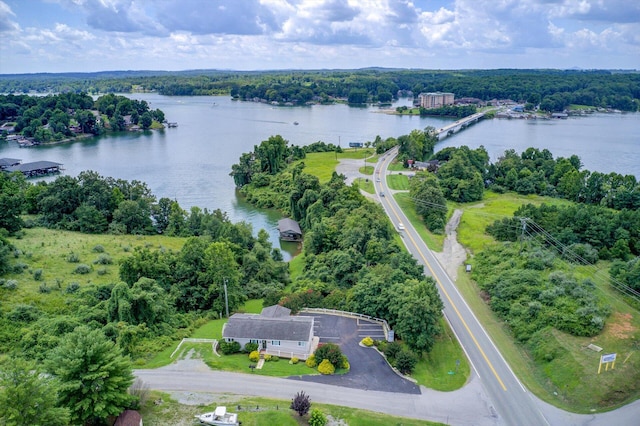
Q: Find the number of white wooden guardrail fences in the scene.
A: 2